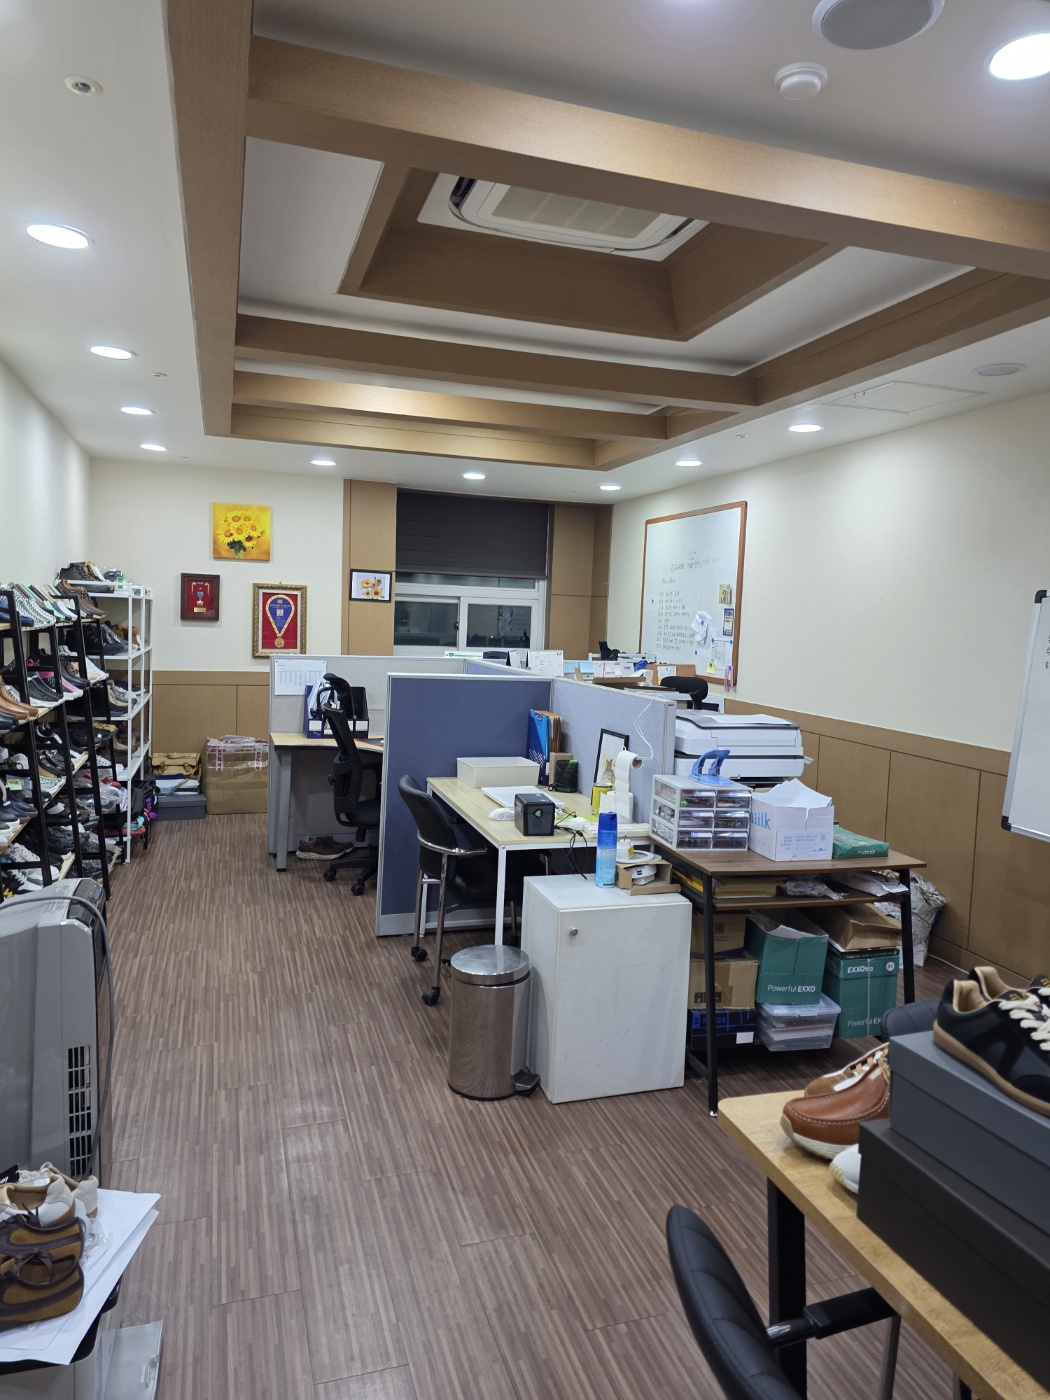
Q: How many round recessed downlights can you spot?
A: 10